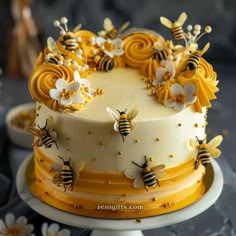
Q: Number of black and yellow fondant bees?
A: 12